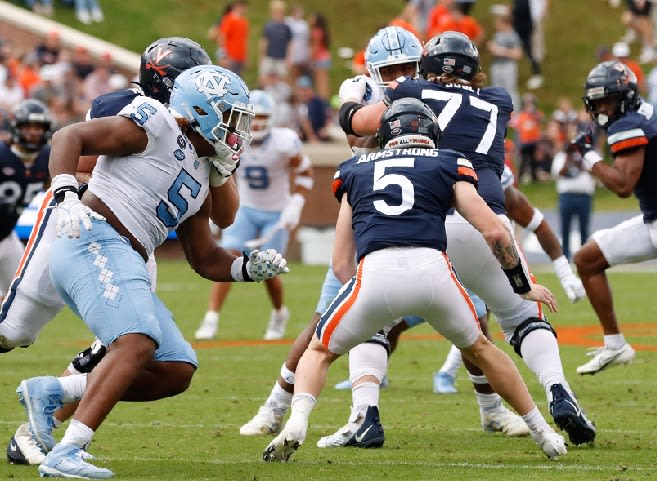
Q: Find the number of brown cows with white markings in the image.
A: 0